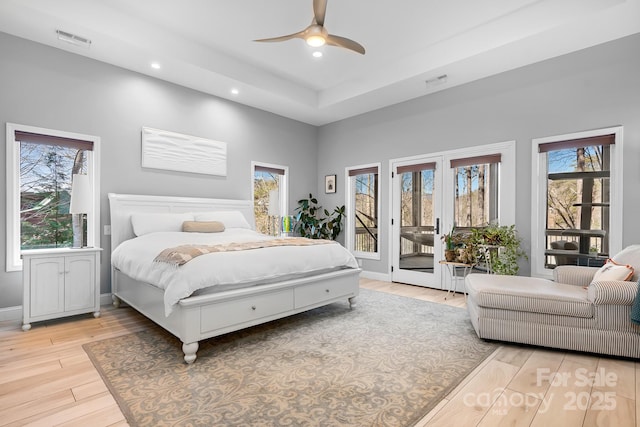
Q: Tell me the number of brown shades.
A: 6